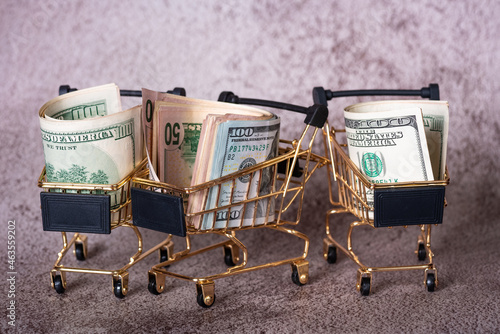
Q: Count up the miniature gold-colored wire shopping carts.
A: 3